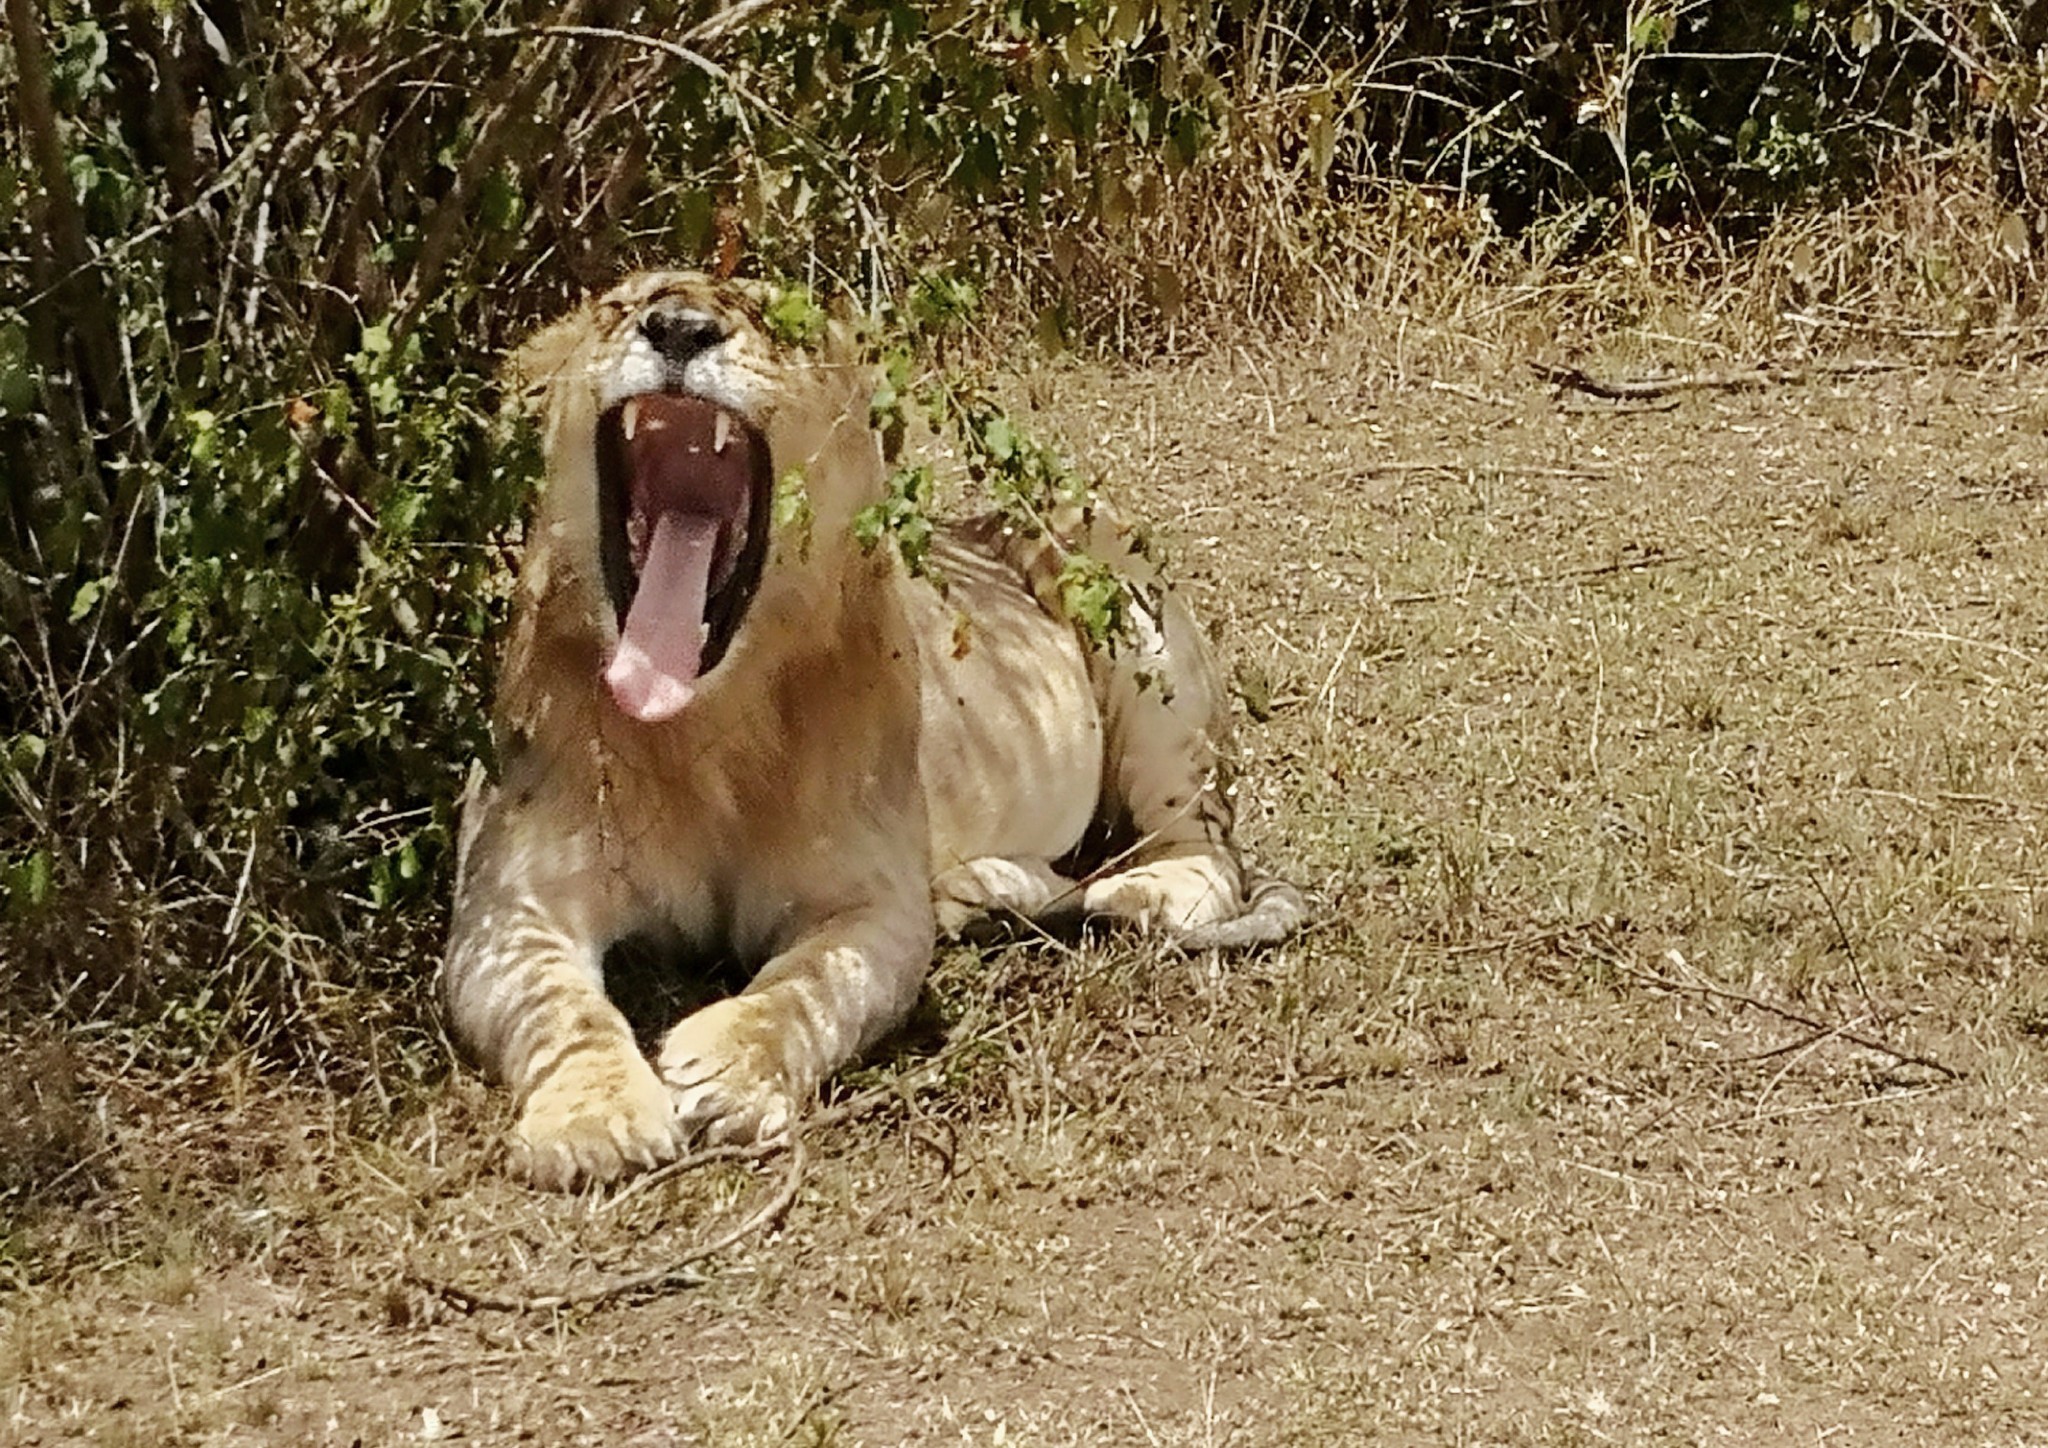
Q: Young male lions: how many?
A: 1